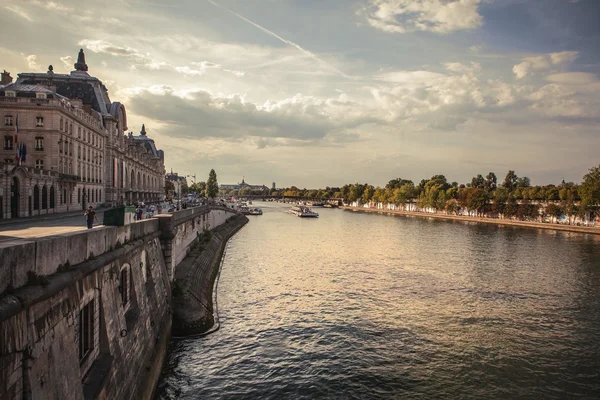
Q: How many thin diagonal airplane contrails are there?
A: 1